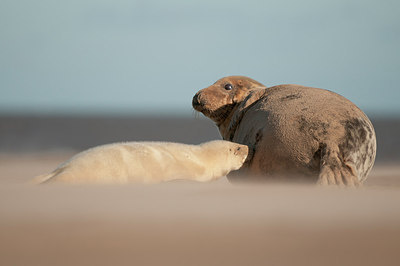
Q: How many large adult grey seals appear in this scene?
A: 1